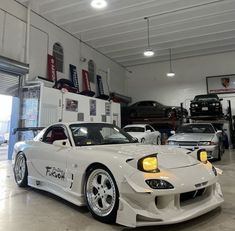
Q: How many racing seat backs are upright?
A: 4